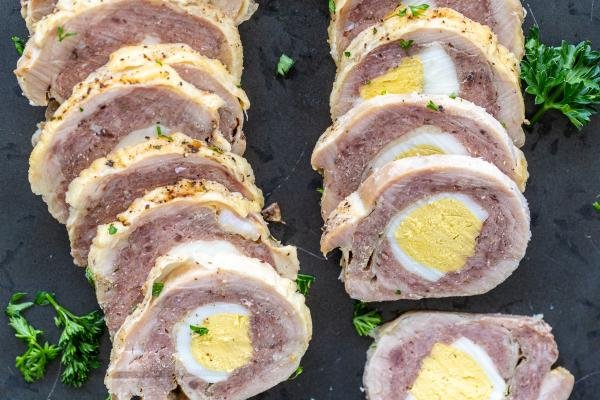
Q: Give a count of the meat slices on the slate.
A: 12